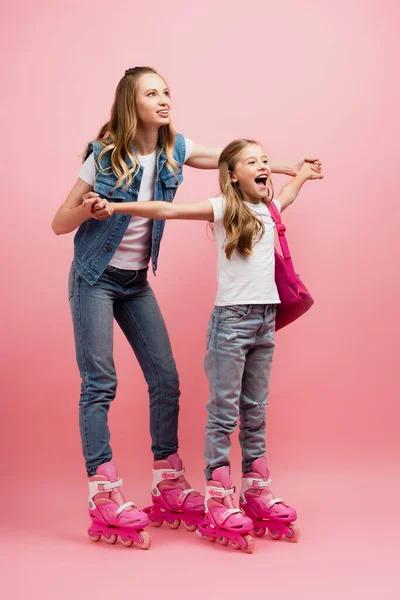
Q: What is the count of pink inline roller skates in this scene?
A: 4